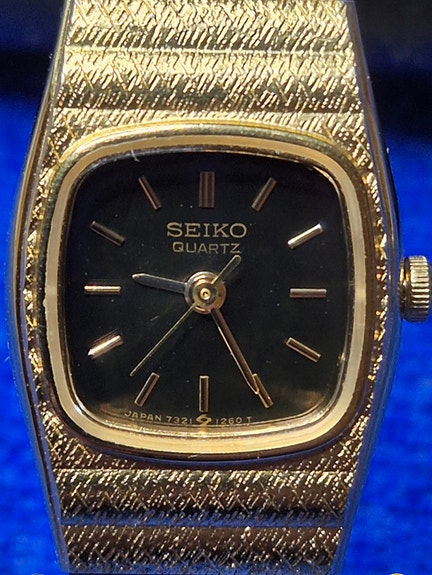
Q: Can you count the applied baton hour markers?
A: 12